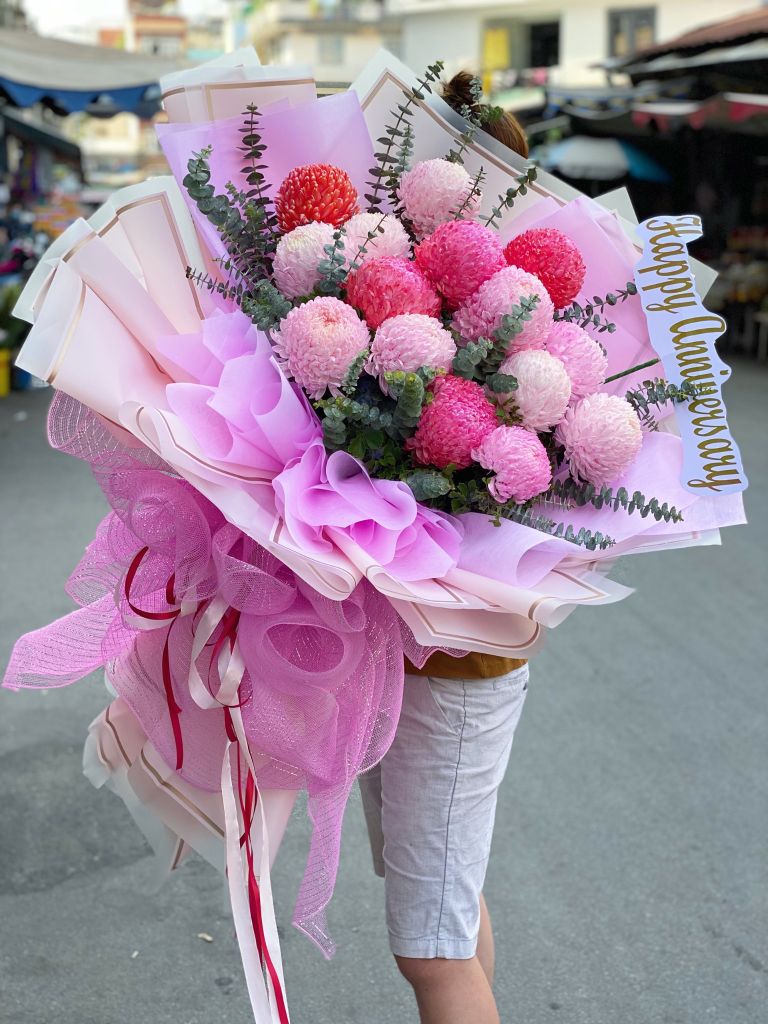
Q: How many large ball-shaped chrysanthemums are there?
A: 15